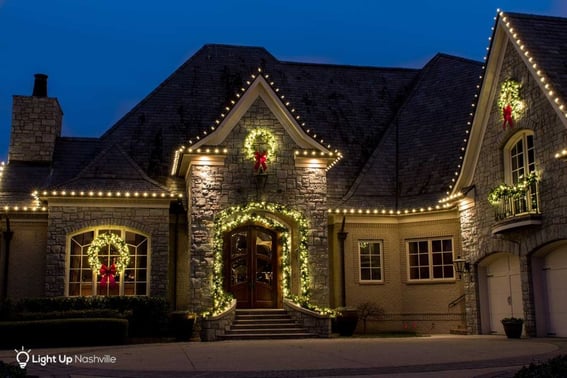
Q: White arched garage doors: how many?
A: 2